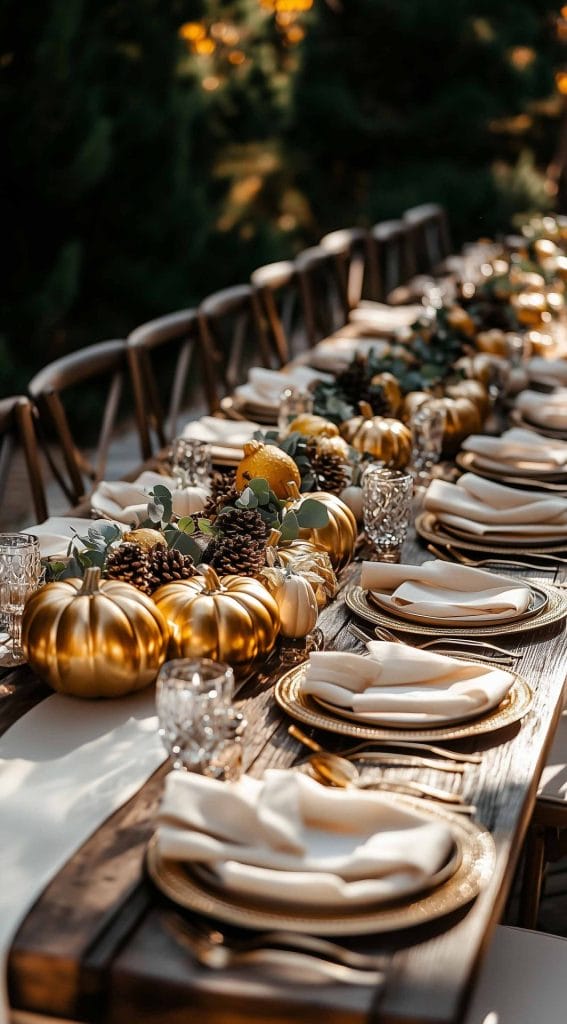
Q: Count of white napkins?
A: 13